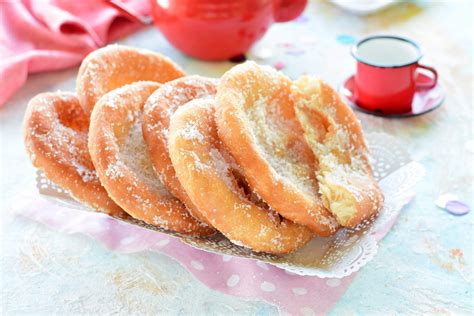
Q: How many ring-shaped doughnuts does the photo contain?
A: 6